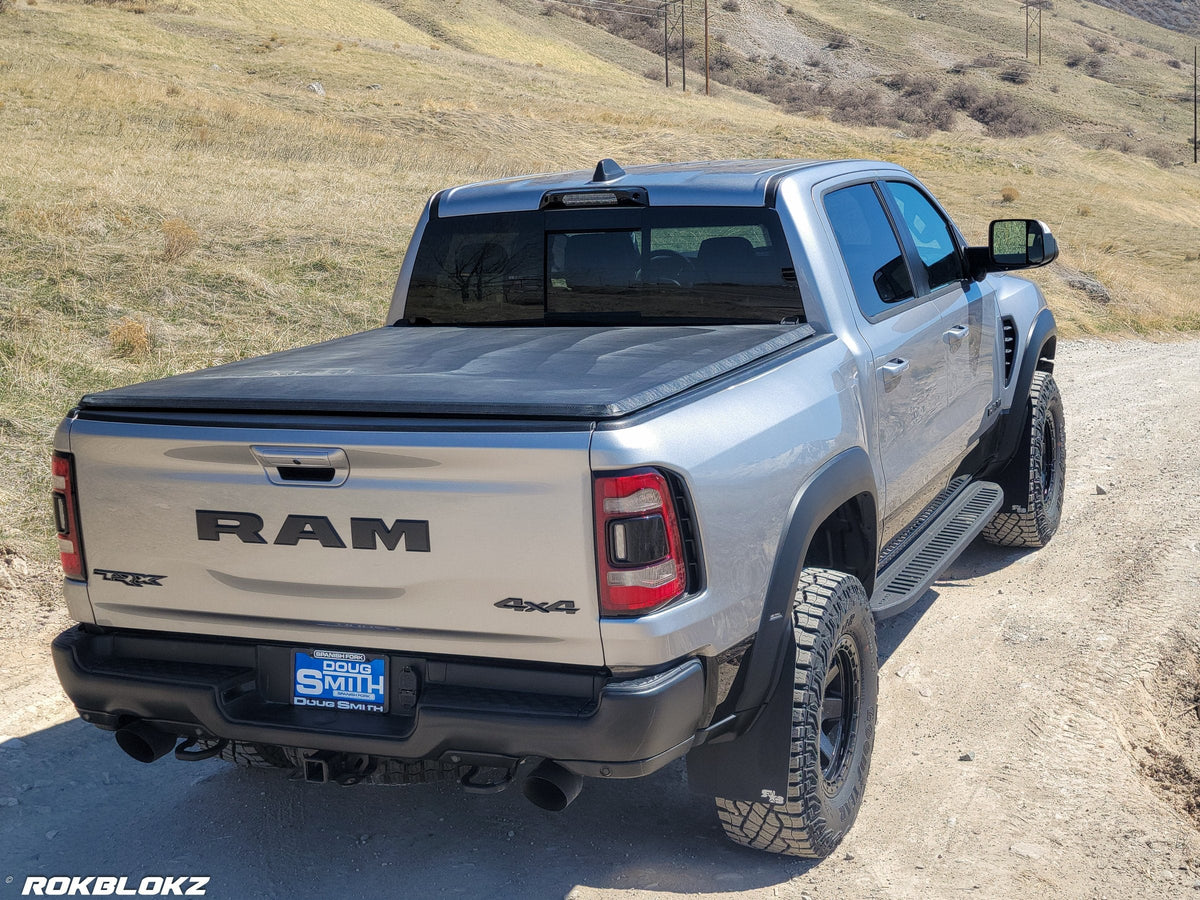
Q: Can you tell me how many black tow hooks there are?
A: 2